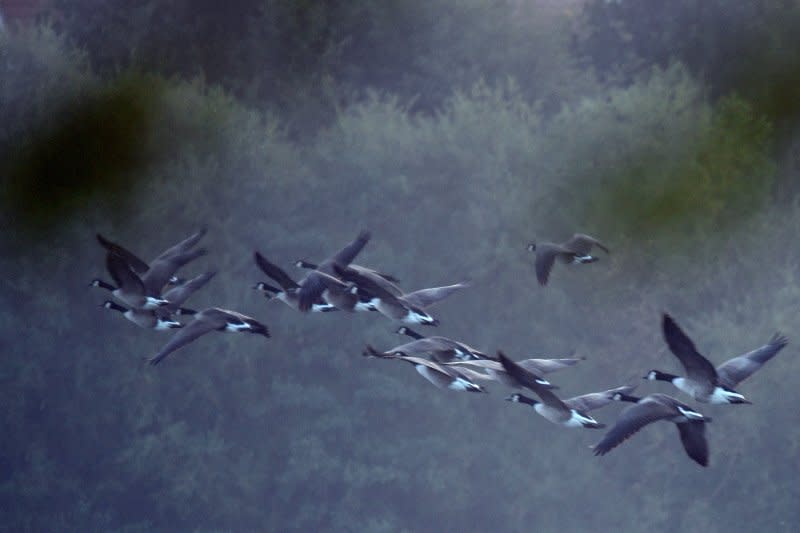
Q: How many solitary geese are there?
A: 1